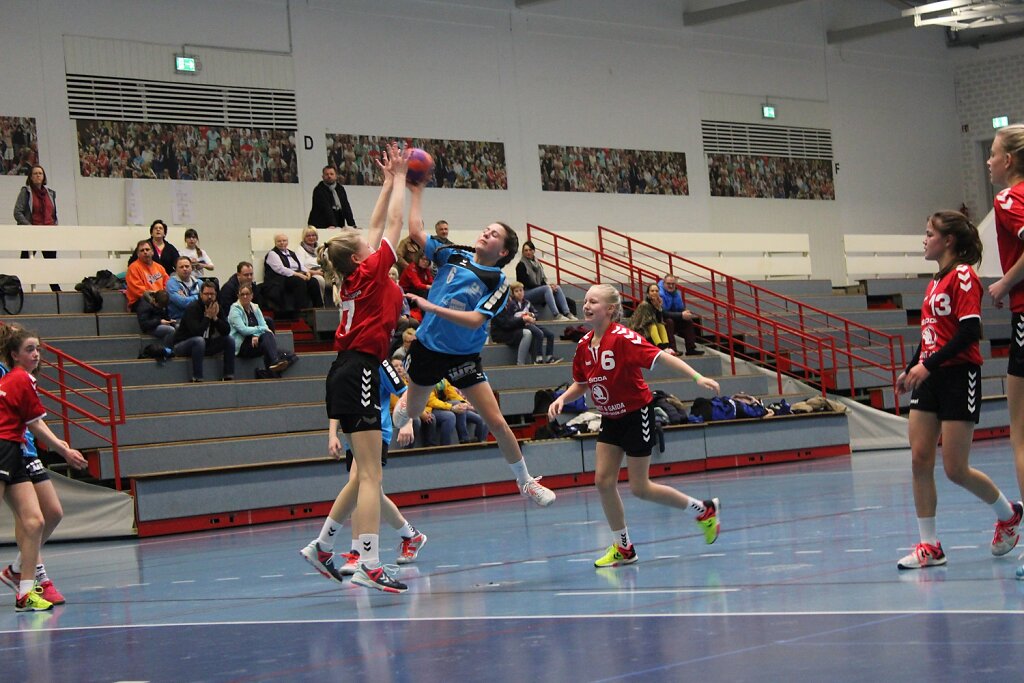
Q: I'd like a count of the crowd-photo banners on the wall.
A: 5